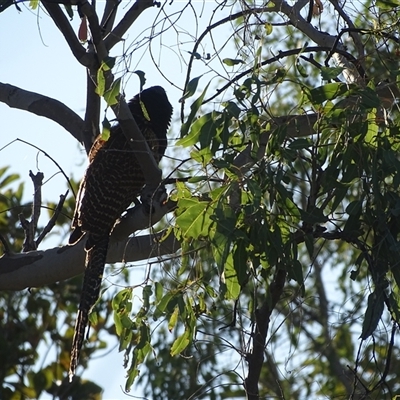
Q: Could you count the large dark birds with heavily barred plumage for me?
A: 1